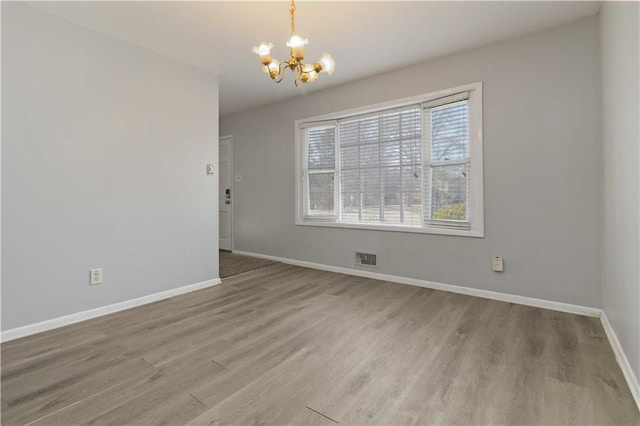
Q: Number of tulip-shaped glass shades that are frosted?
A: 5